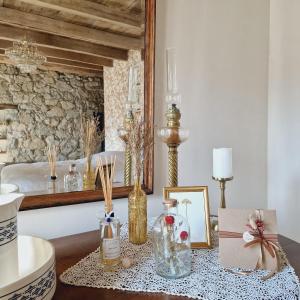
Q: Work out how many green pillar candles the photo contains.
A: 0